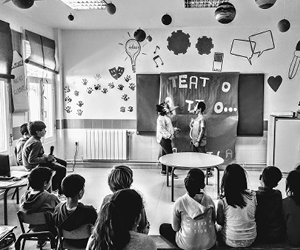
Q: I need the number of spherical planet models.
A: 9